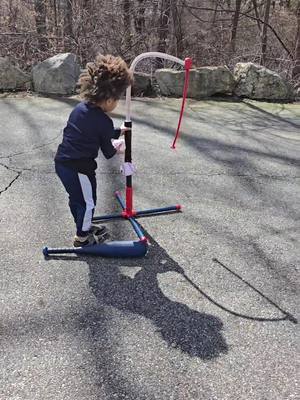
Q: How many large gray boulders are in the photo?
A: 5